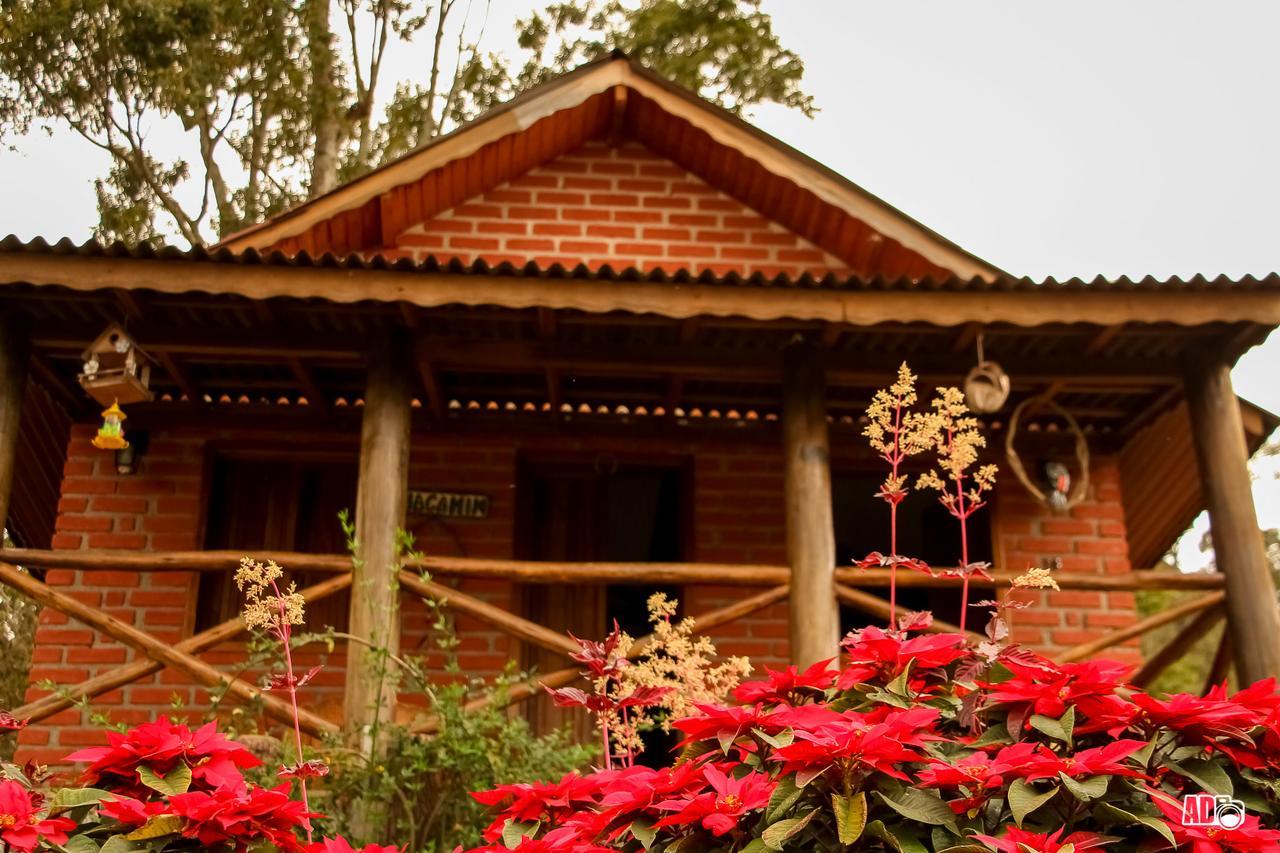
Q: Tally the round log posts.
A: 4